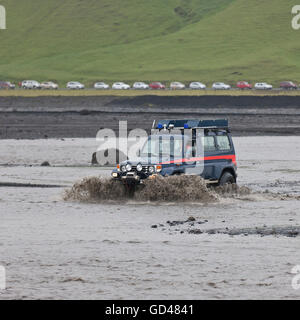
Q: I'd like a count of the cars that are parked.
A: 14